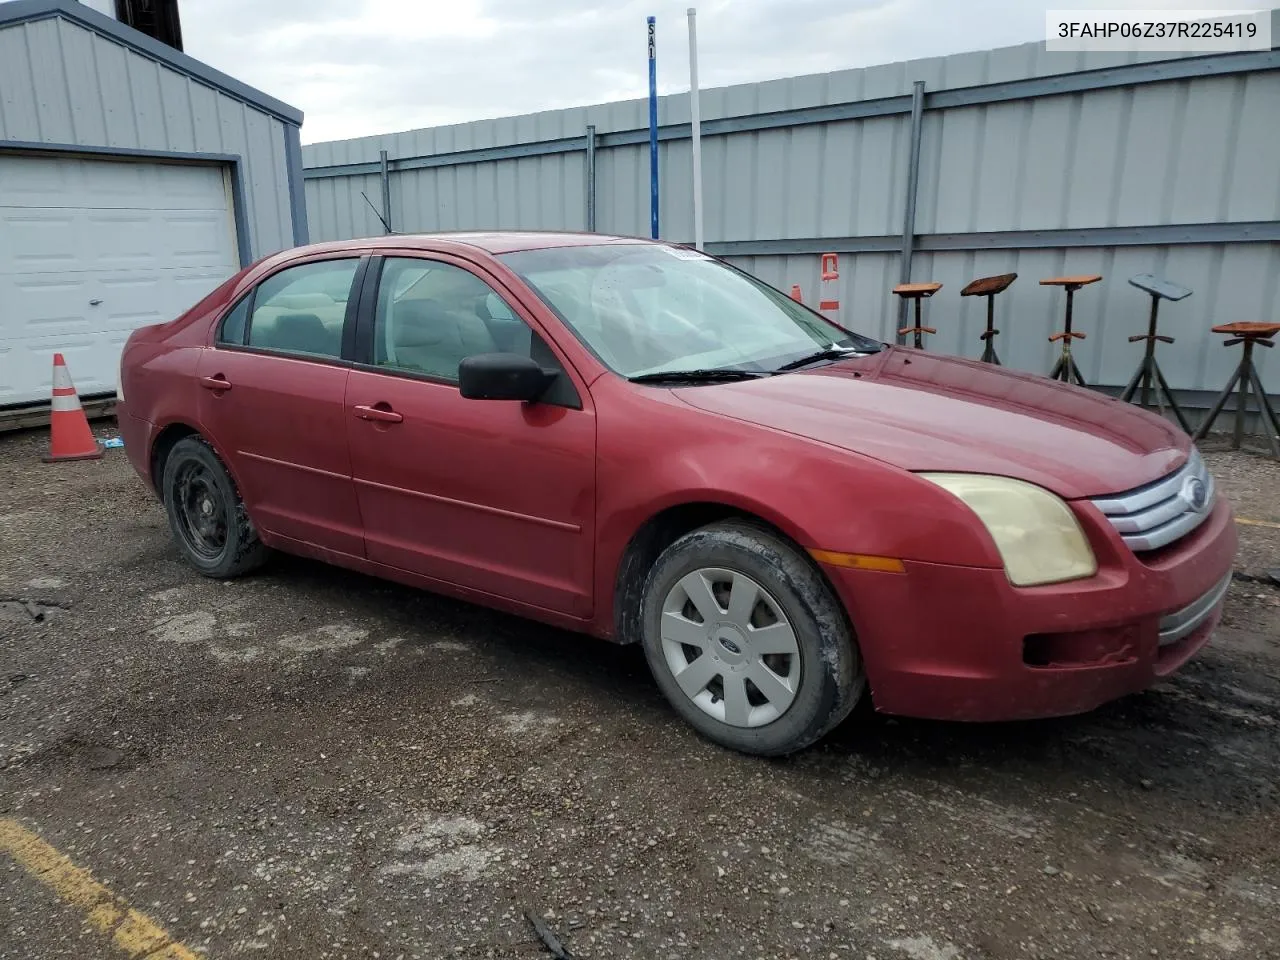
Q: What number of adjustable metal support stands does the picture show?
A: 5